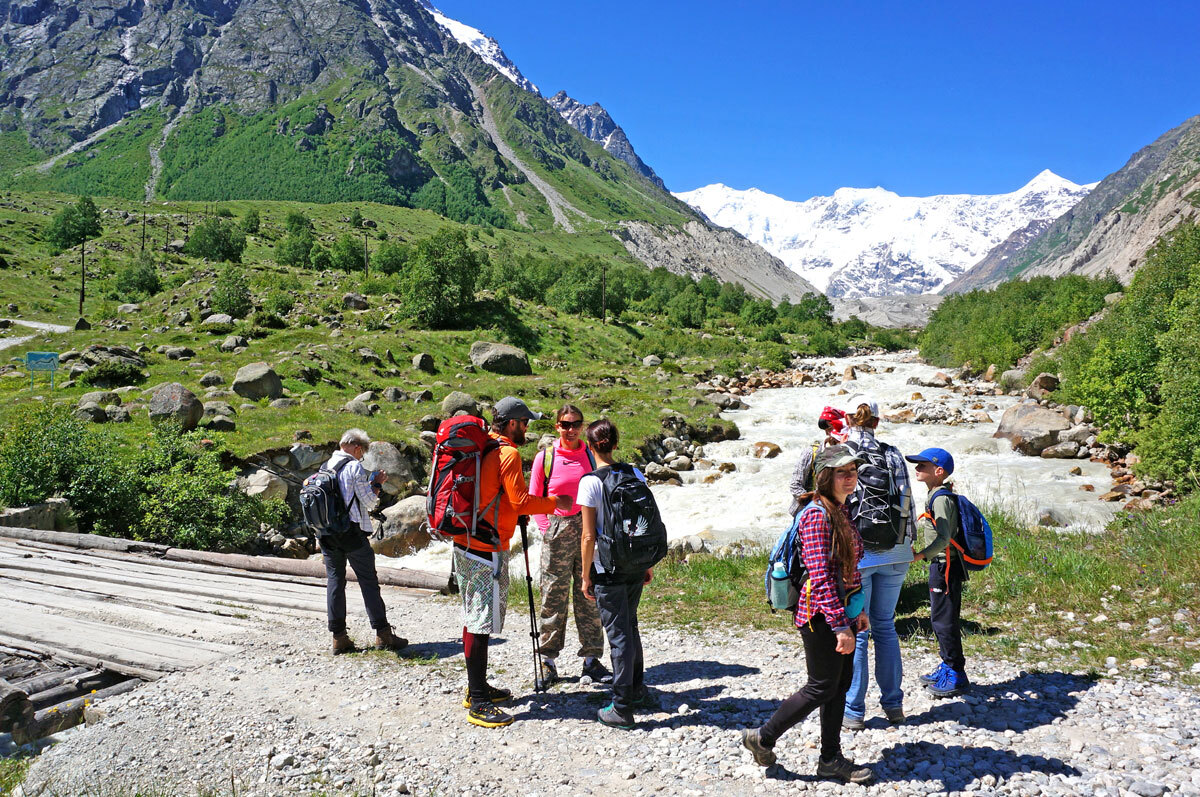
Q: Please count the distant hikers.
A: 0